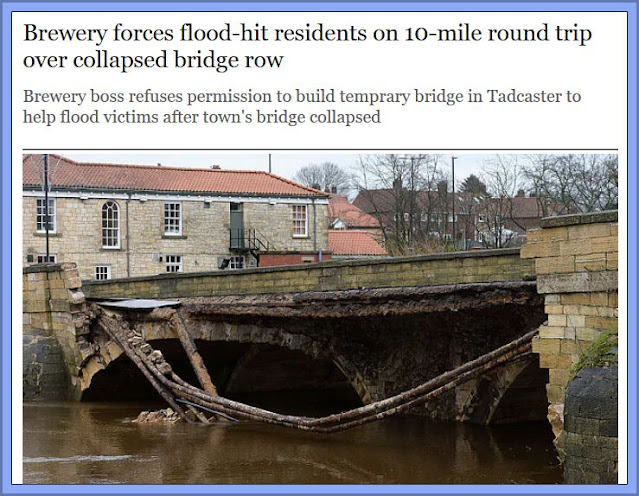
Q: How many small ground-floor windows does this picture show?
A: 4